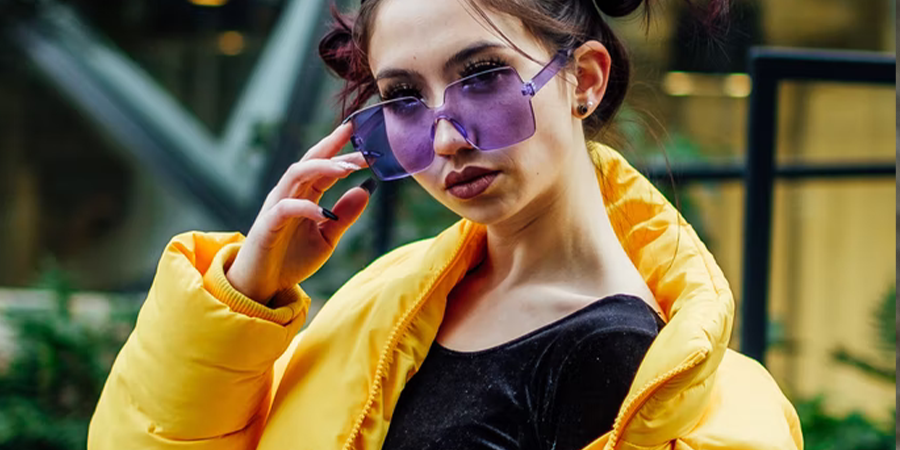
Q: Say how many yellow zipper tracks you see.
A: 2